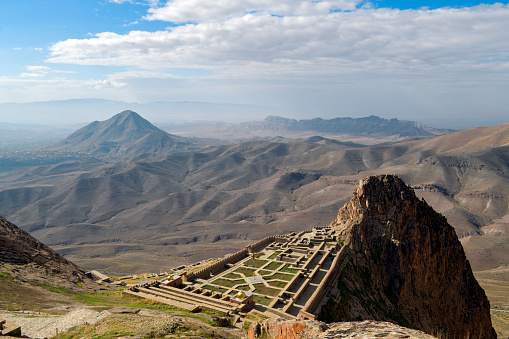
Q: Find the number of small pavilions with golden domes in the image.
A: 2